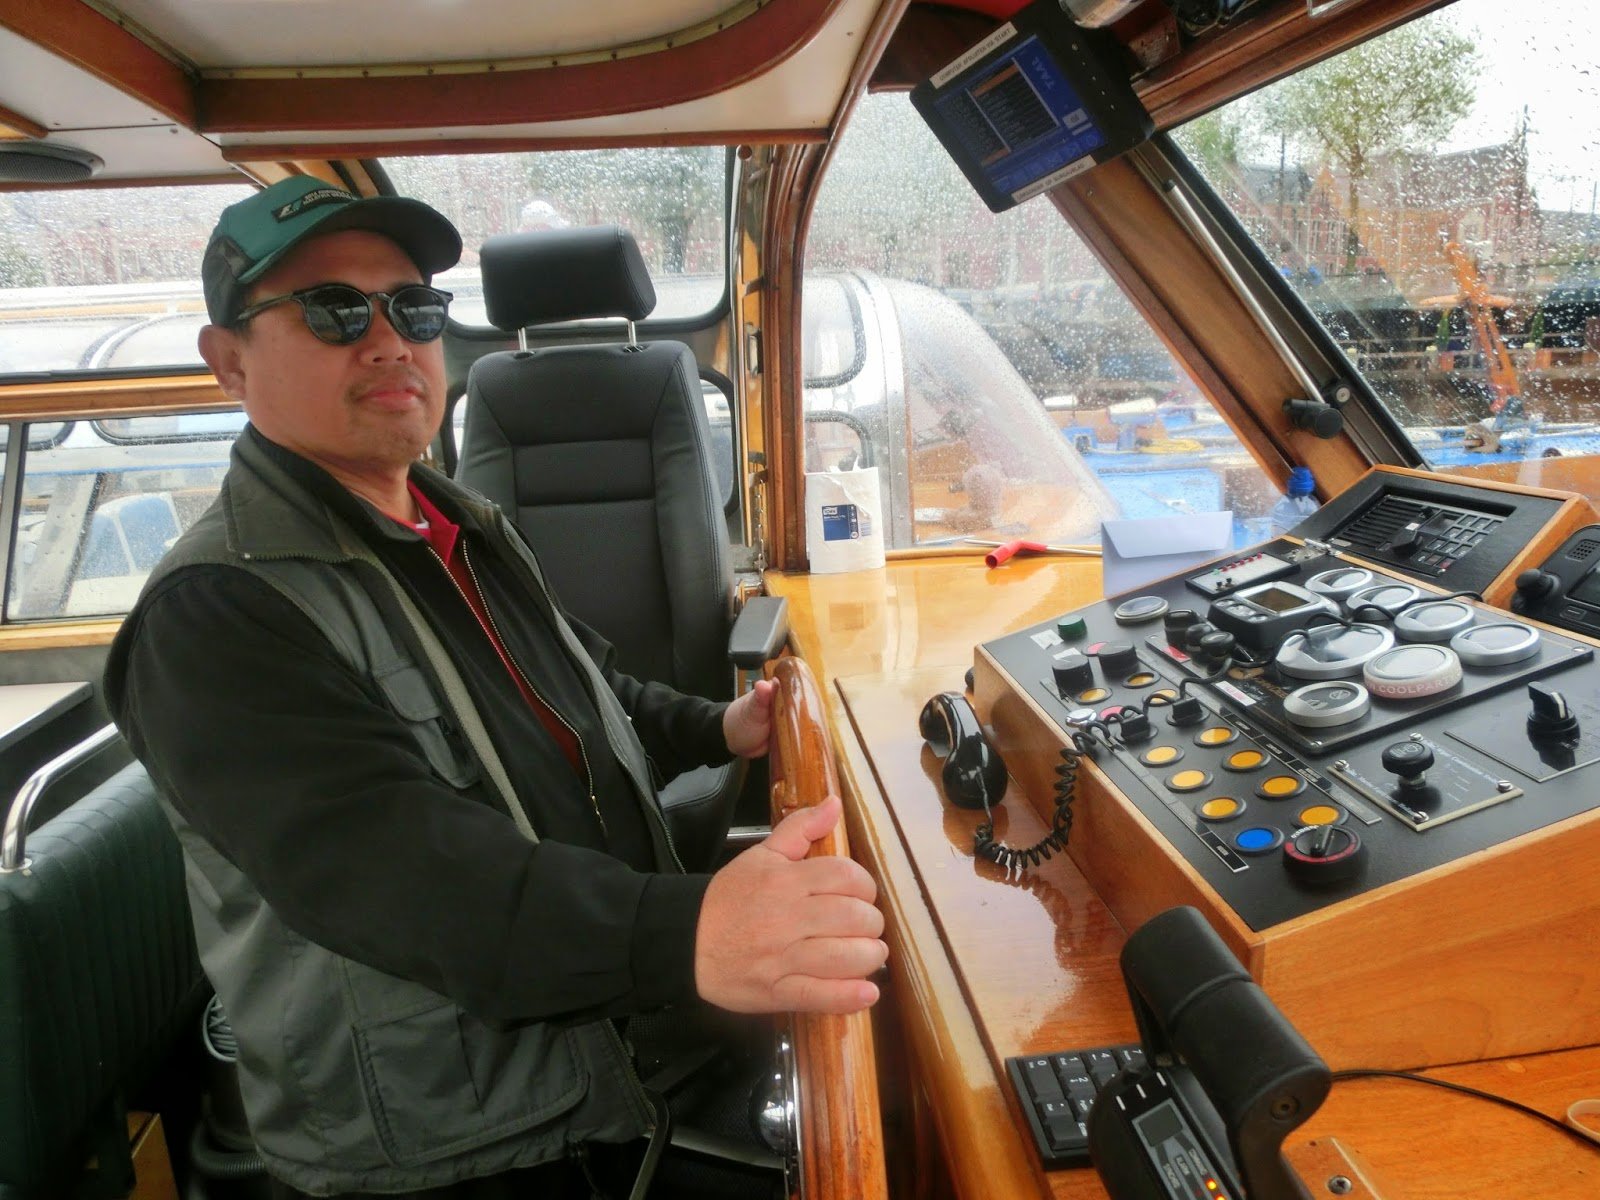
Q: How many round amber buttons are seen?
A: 10